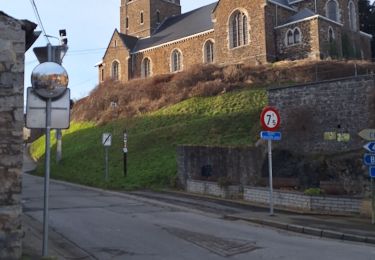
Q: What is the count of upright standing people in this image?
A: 0